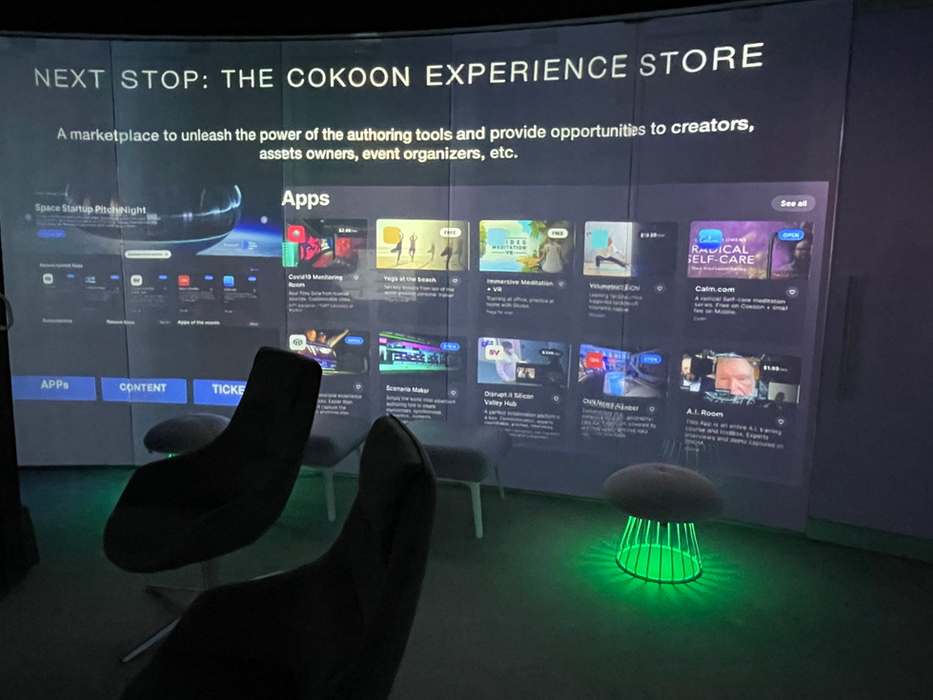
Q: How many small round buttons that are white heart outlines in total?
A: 10